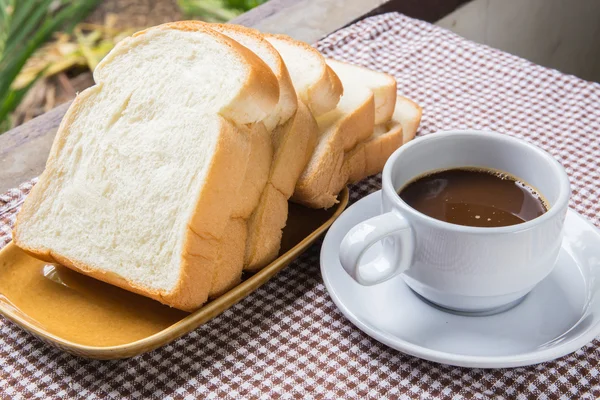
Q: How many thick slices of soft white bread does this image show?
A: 5